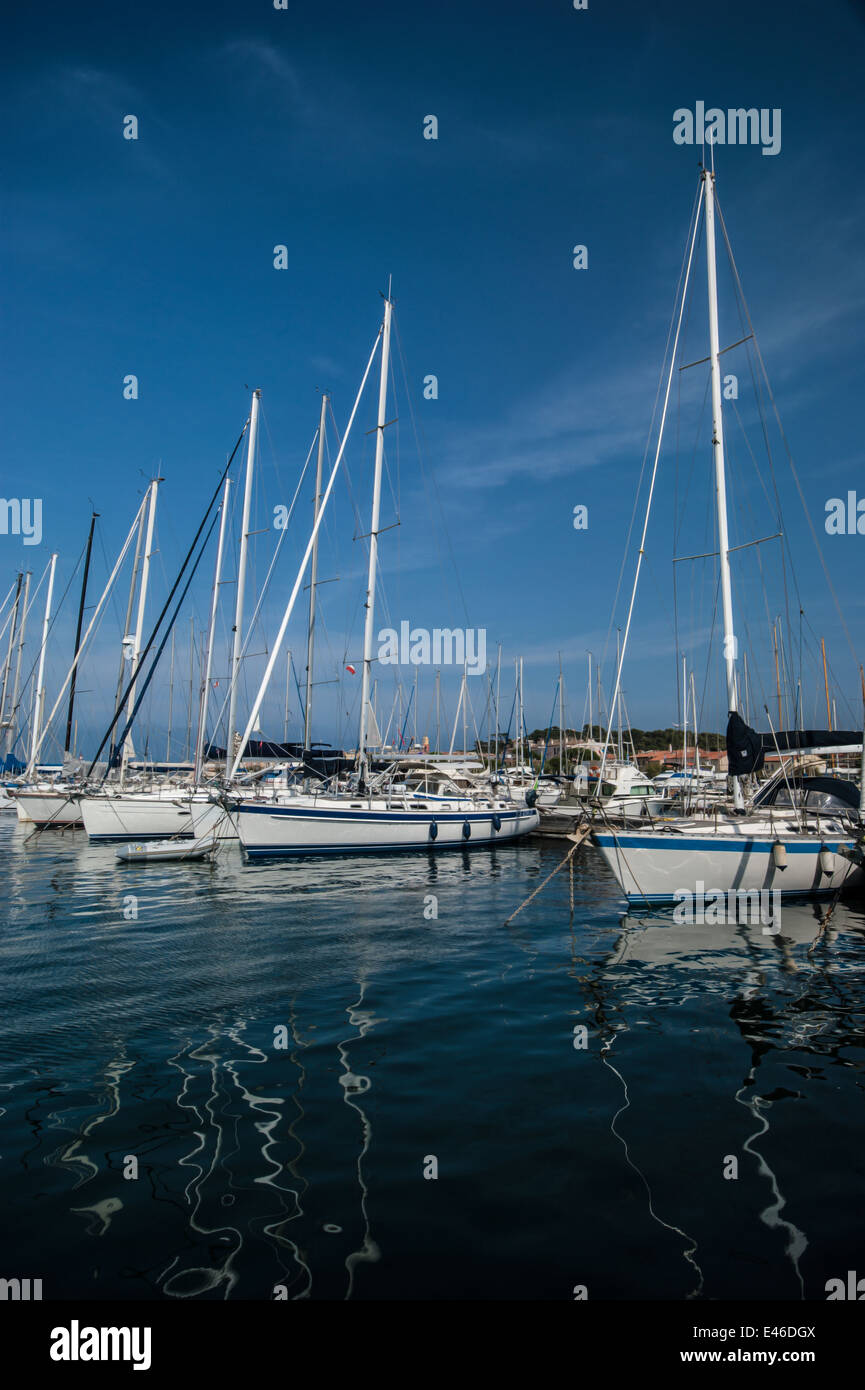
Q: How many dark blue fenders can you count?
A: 3